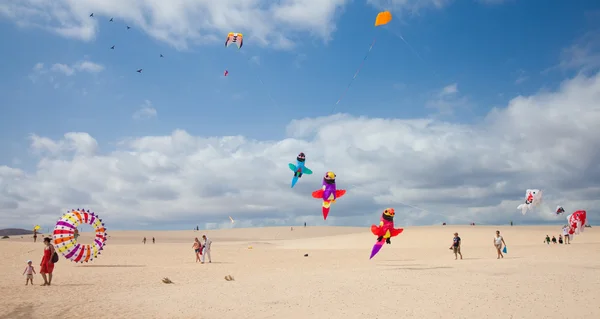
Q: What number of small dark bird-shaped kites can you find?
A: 6